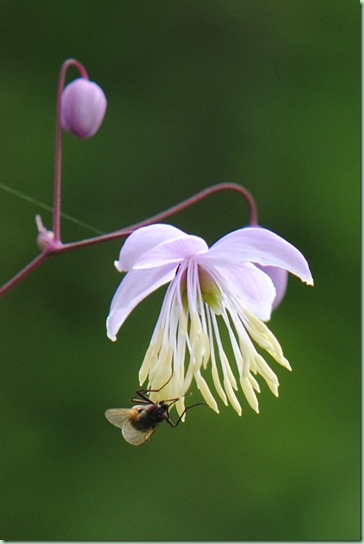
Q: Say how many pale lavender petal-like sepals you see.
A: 4